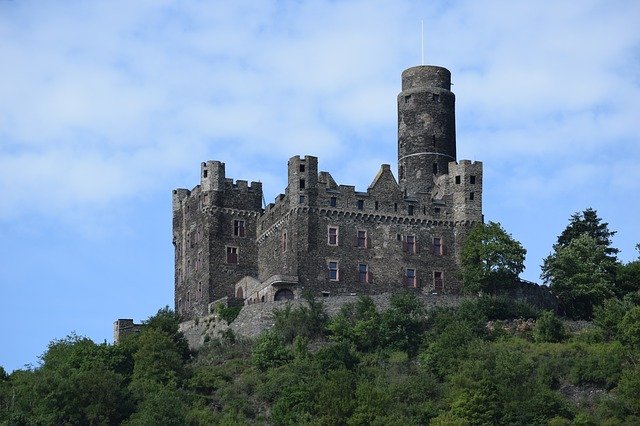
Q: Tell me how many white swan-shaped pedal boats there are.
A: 0